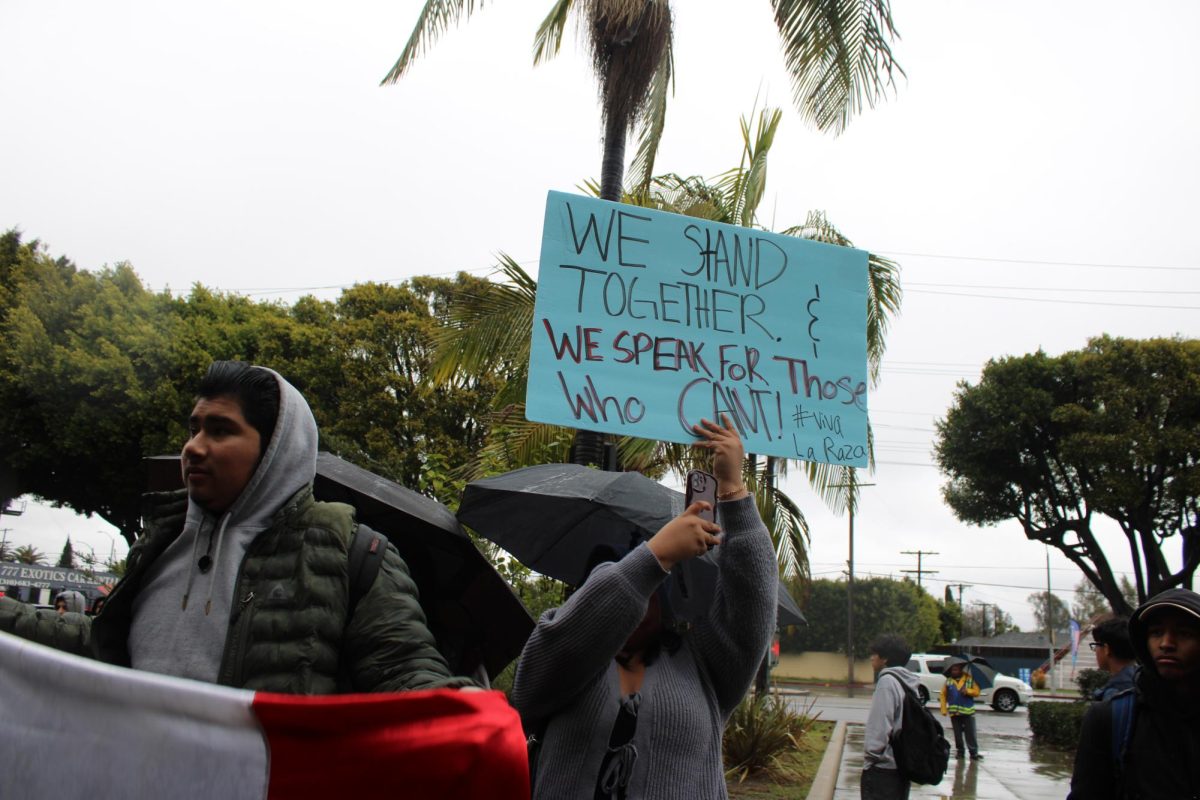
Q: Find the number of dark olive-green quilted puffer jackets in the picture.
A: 1